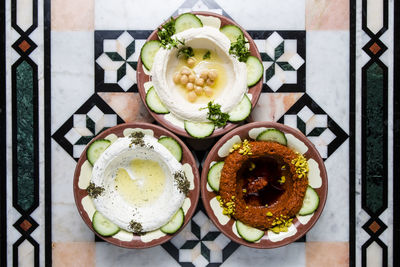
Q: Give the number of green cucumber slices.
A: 15